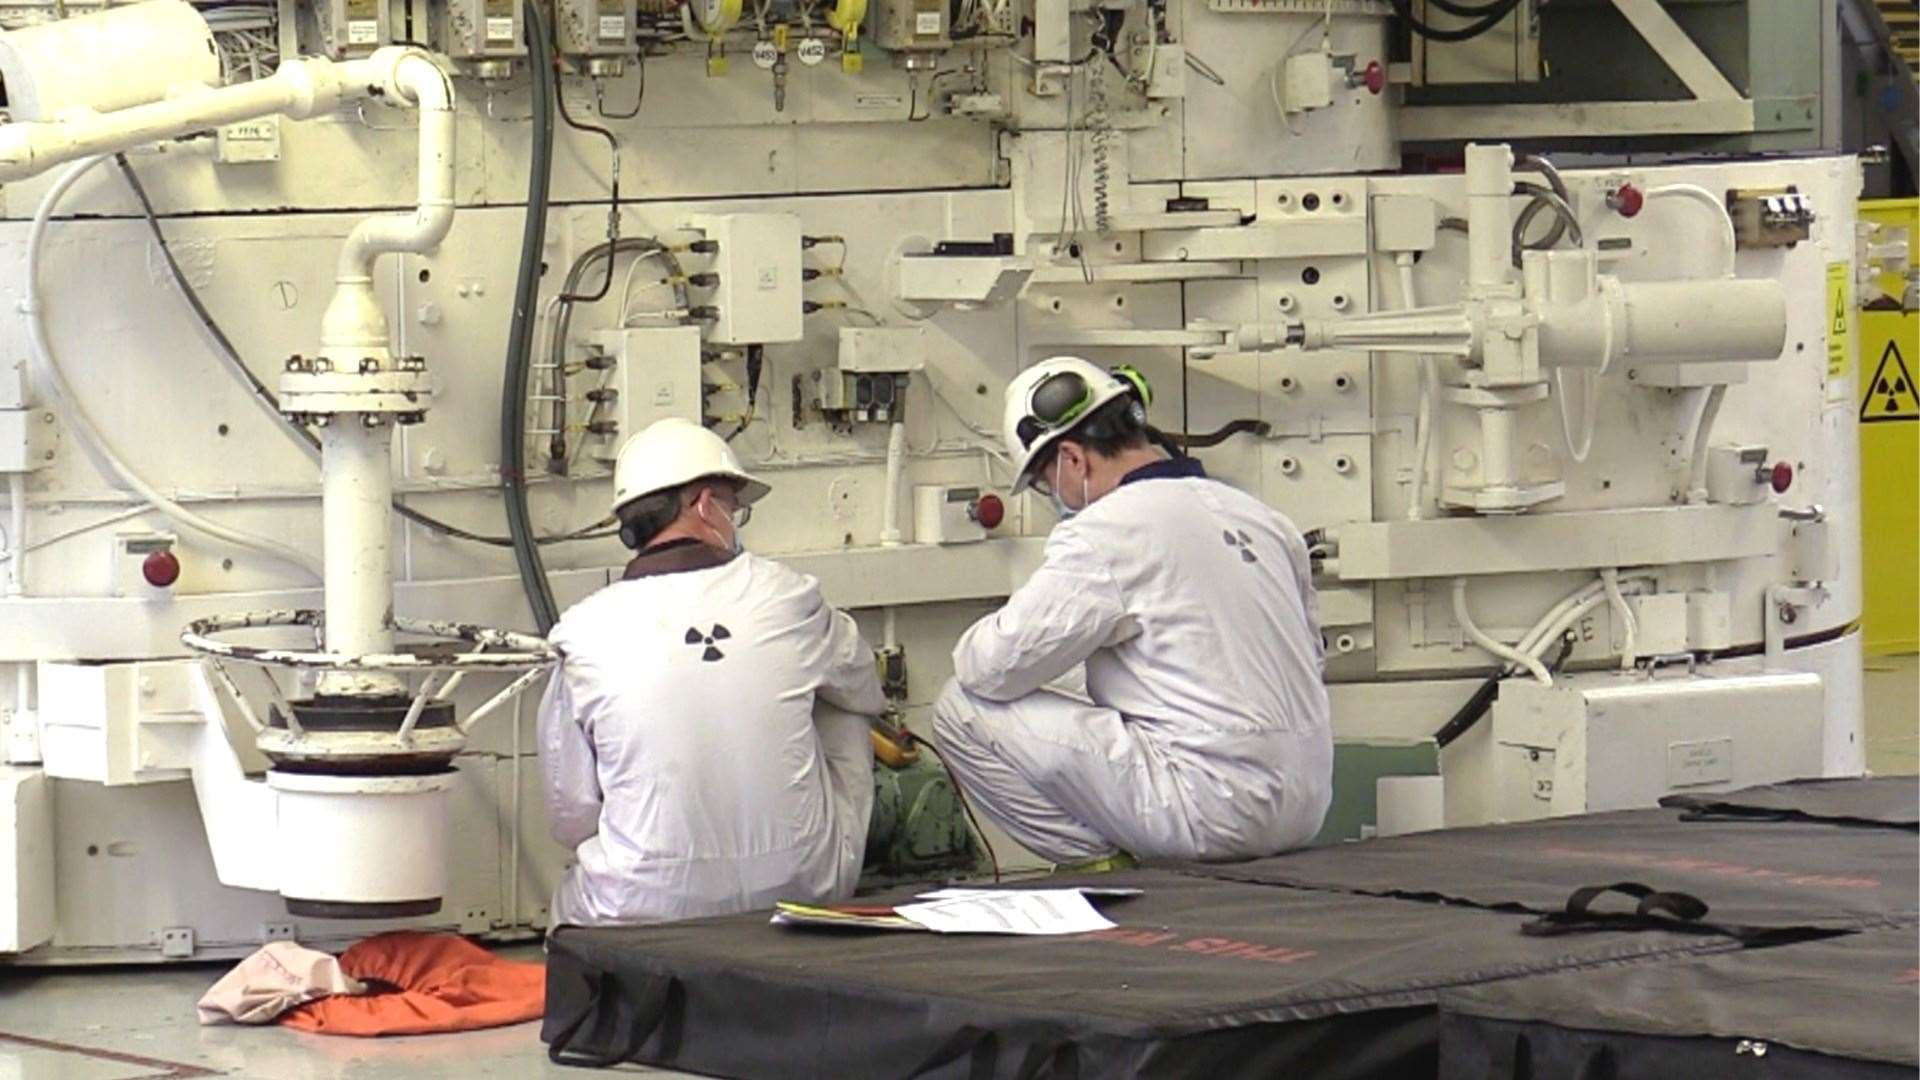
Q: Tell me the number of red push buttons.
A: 5